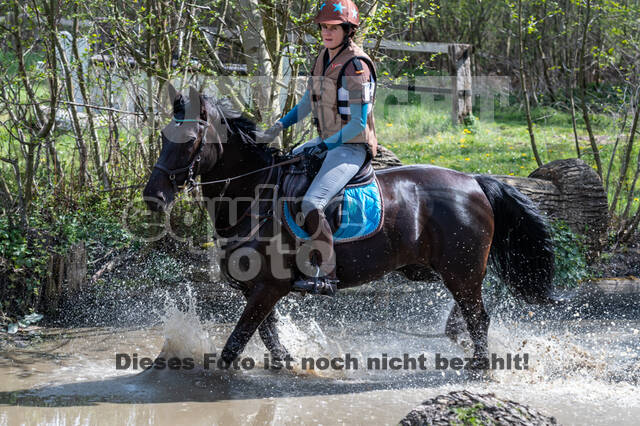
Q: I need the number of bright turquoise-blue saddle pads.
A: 1